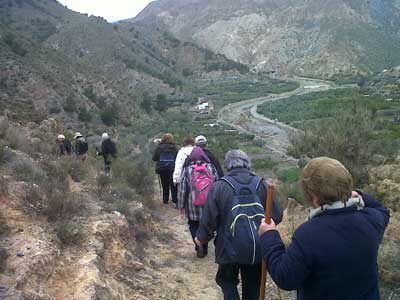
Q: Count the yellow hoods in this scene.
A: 0